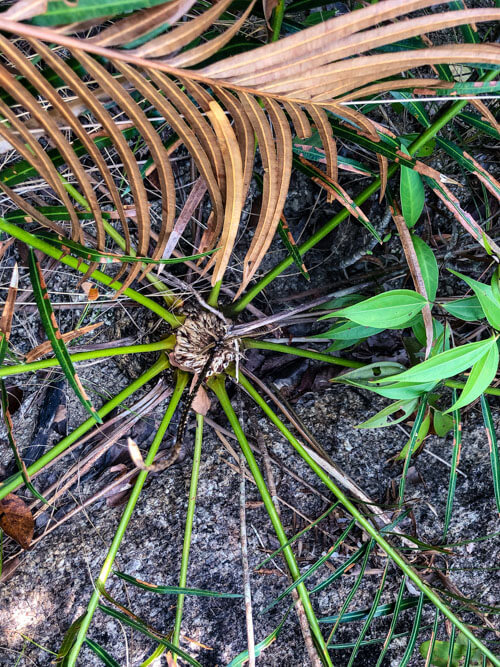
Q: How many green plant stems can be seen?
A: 11